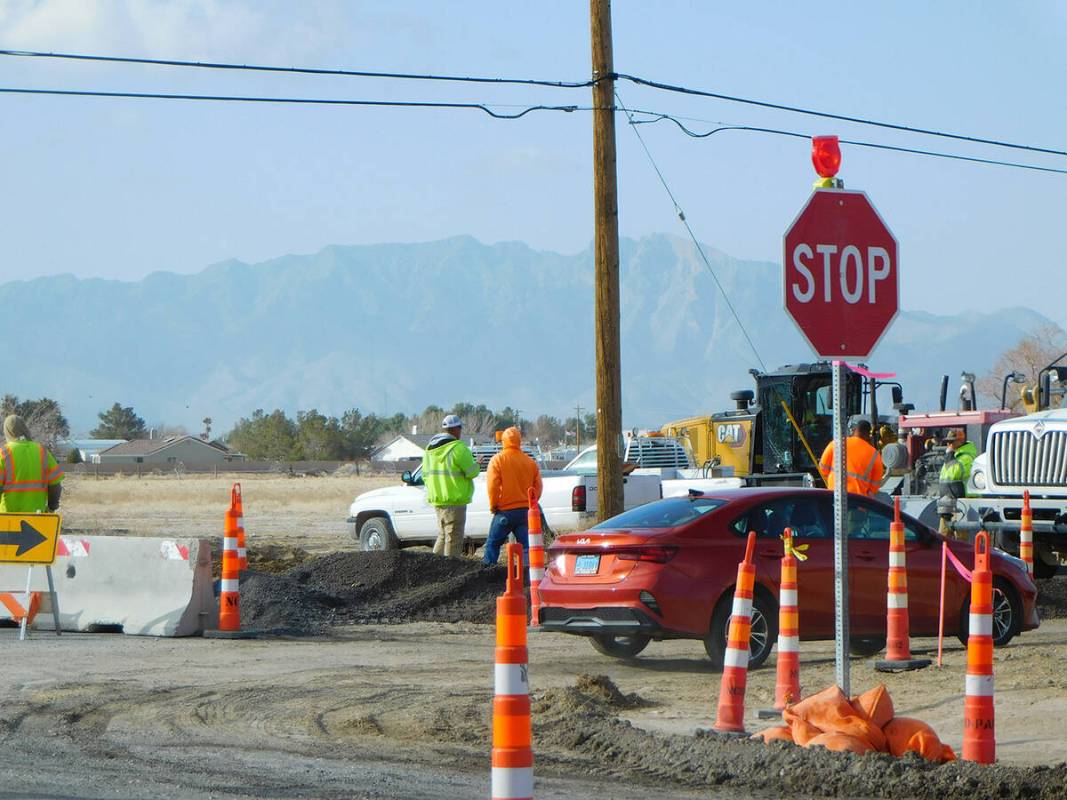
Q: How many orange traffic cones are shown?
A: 9